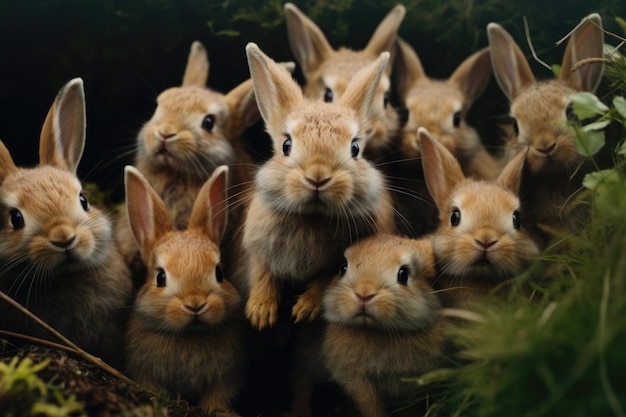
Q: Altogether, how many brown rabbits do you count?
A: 9